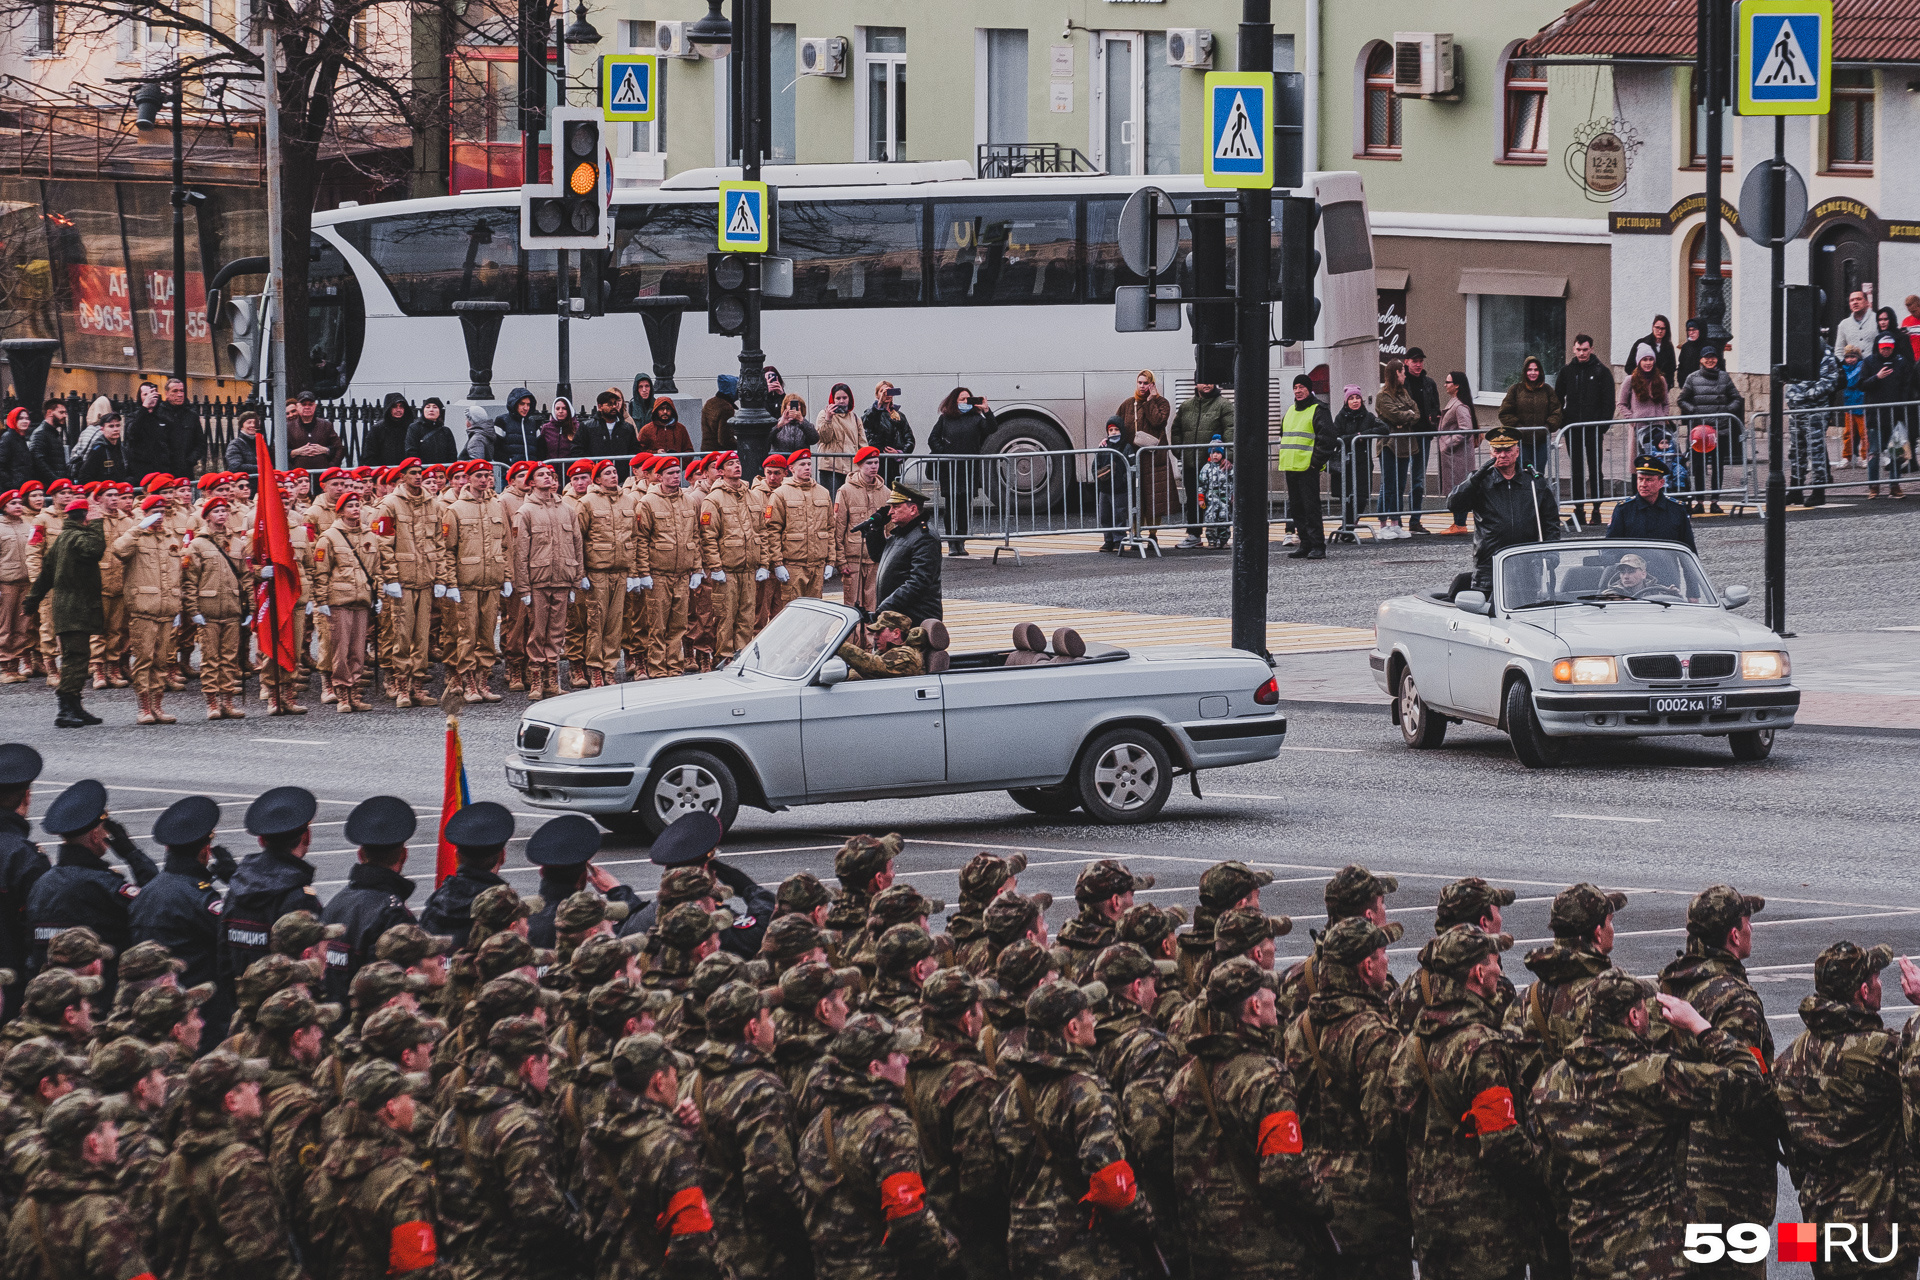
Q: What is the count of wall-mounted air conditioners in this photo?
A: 4